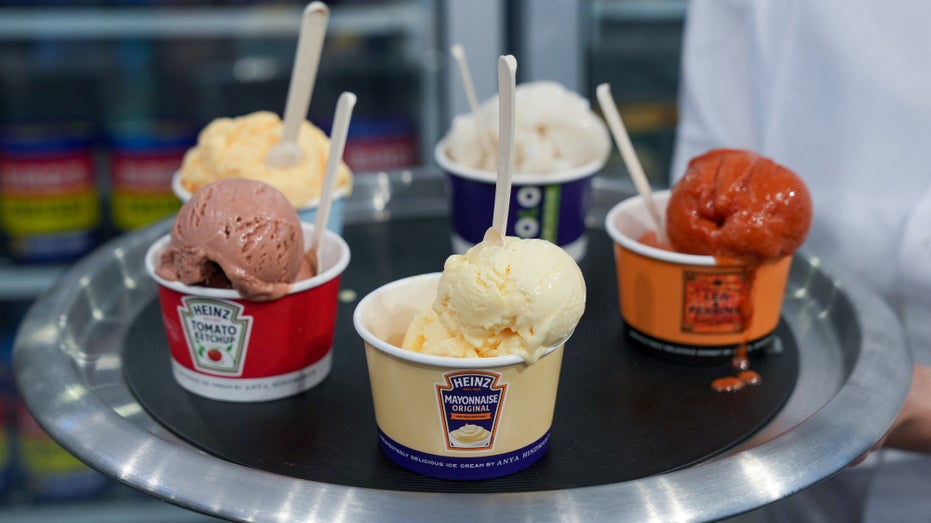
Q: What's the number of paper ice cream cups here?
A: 5